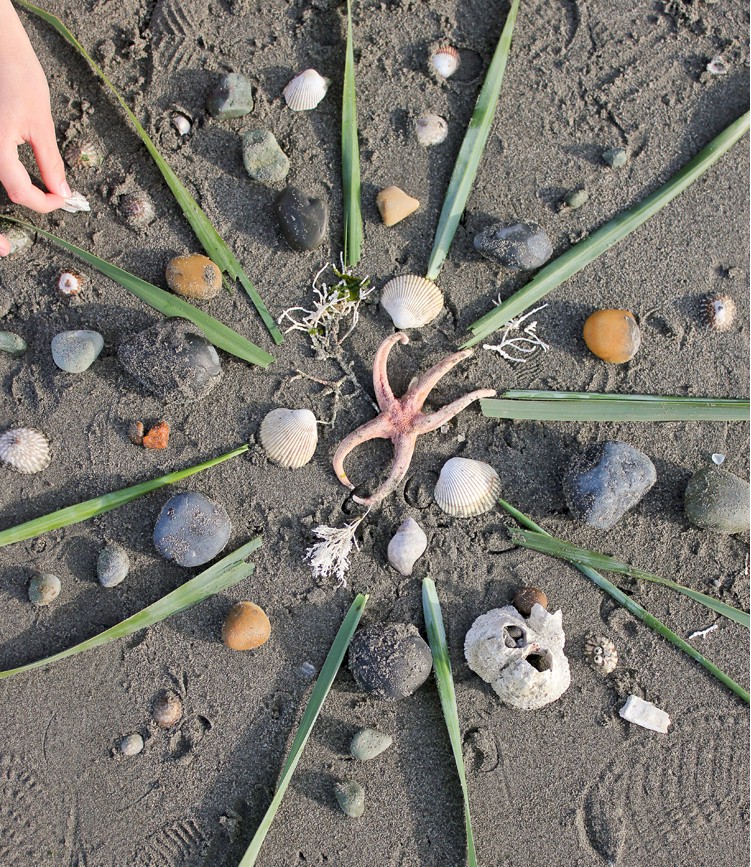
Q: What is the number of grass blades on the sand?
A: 12